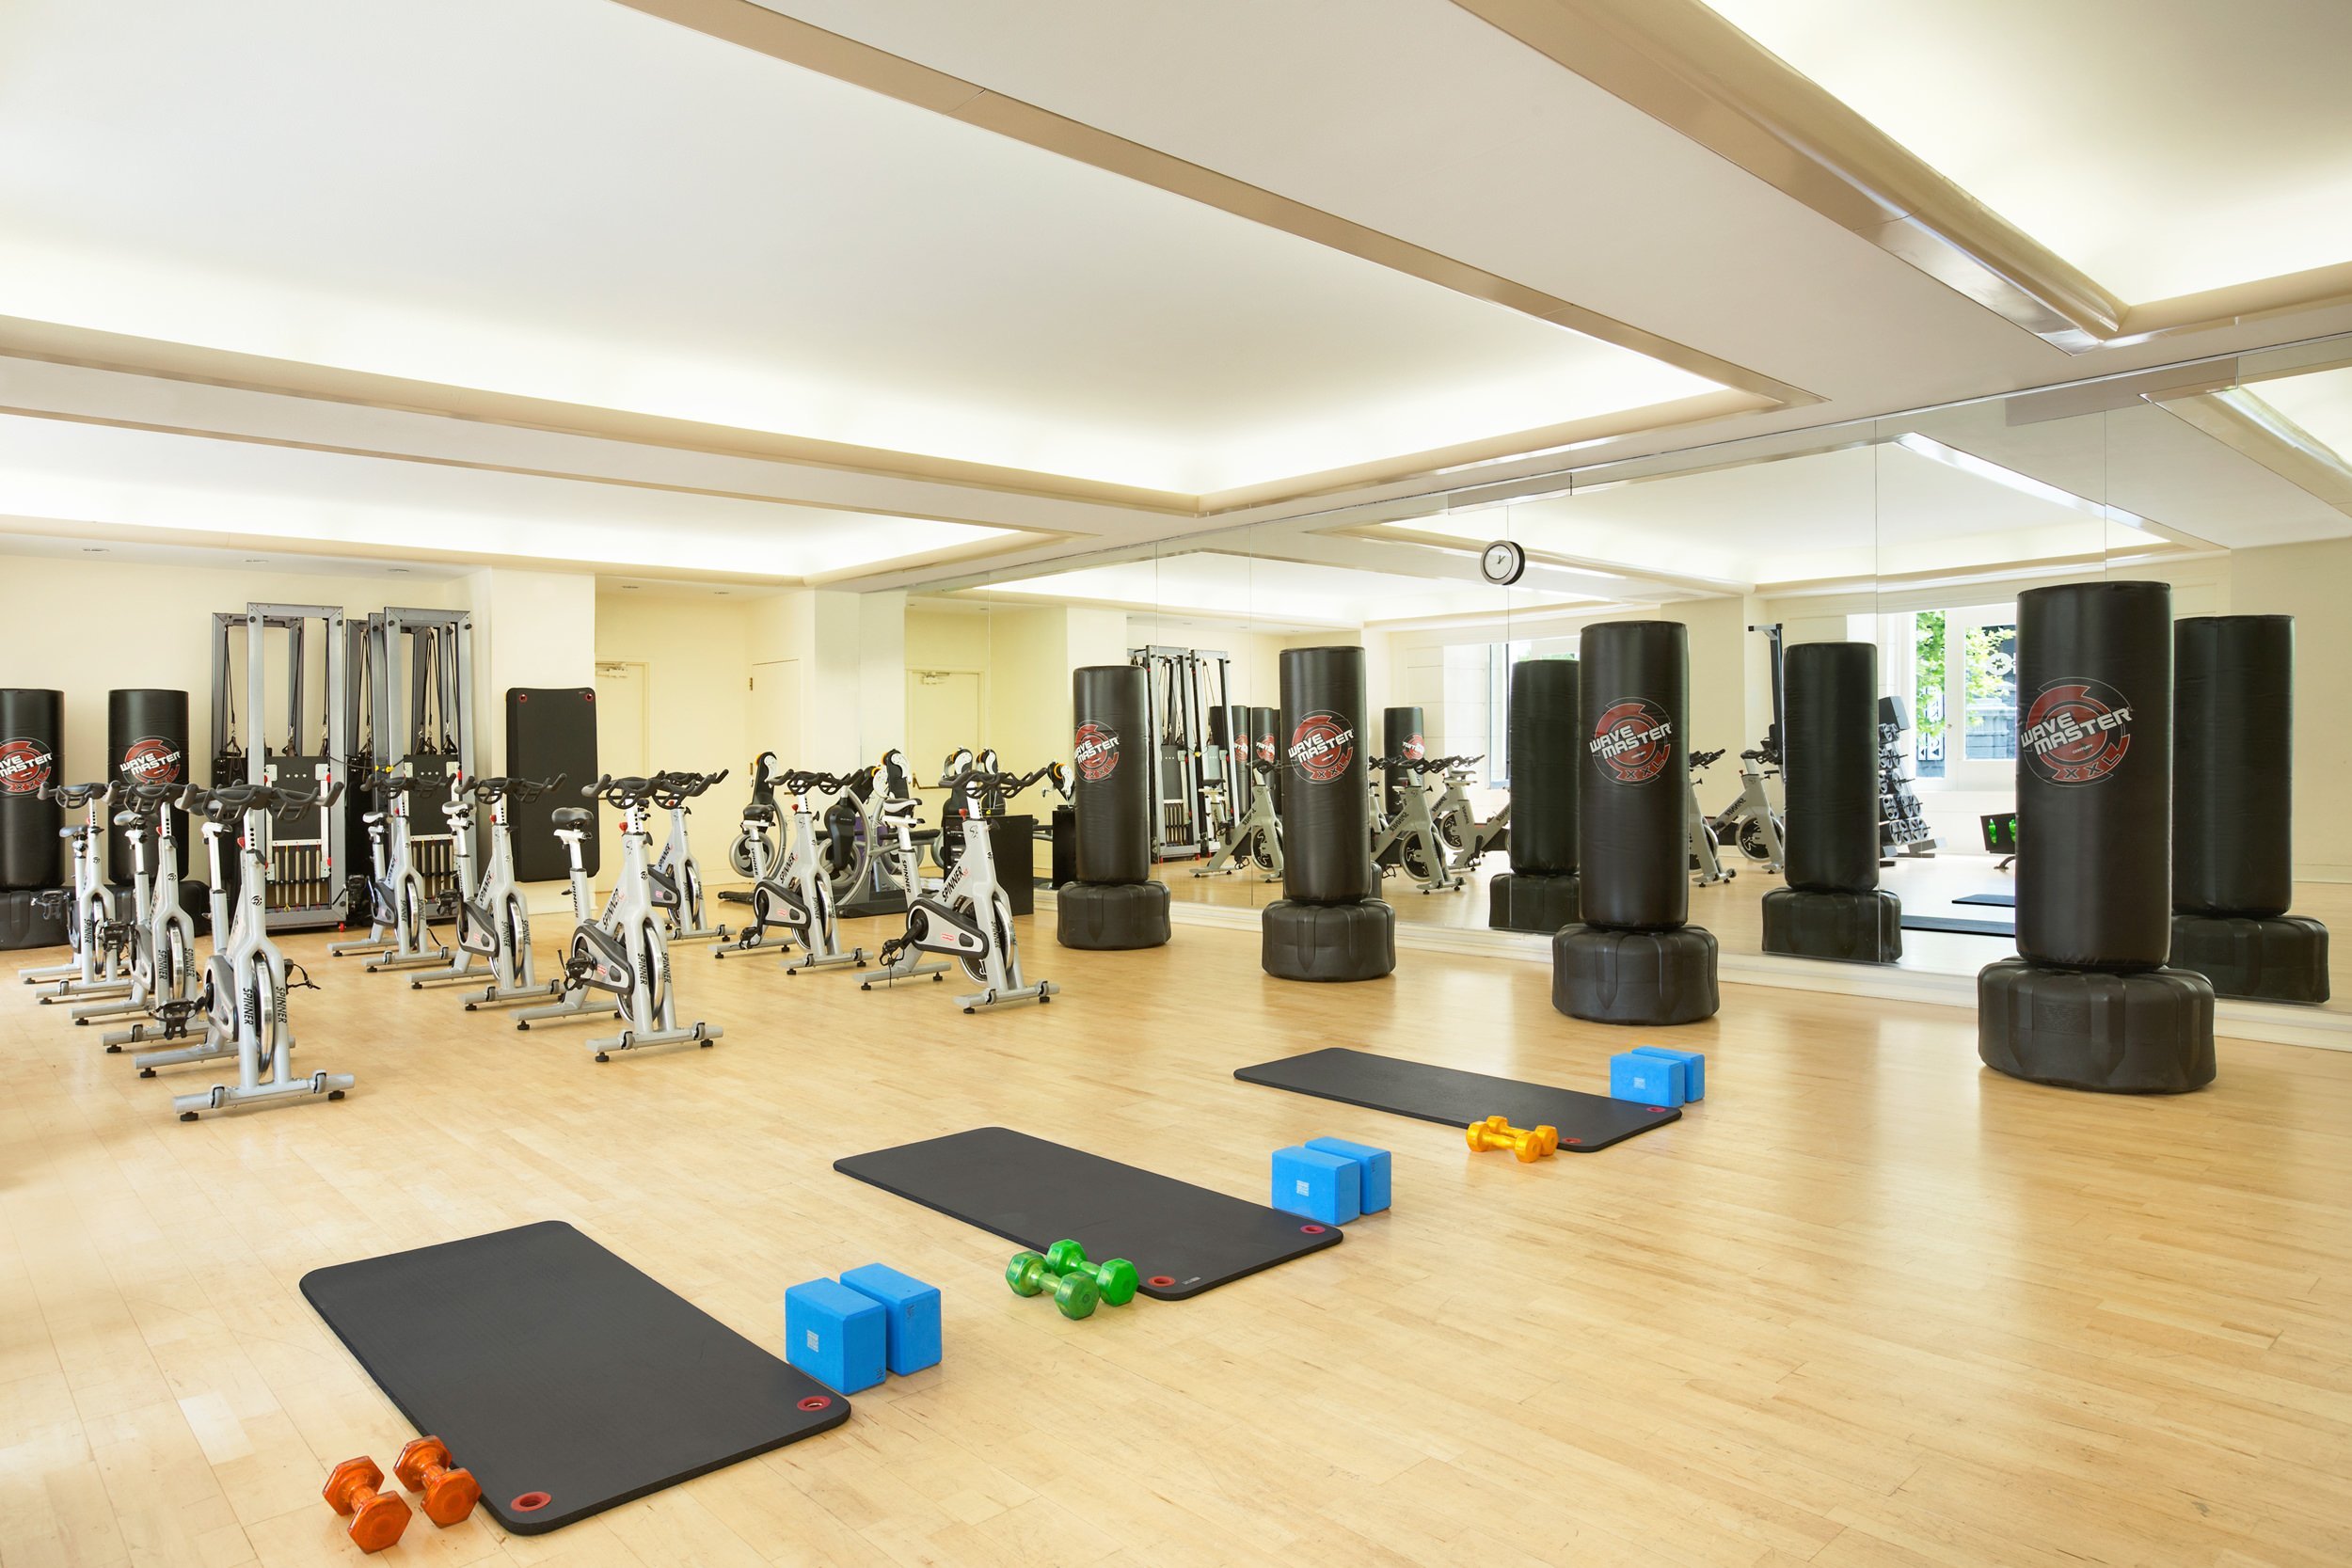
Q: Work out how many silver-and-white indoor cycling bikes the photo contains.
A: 9